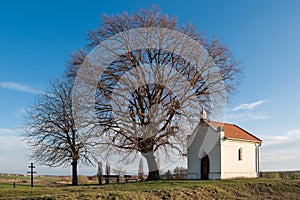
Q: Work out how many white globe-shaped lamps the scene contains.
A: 0